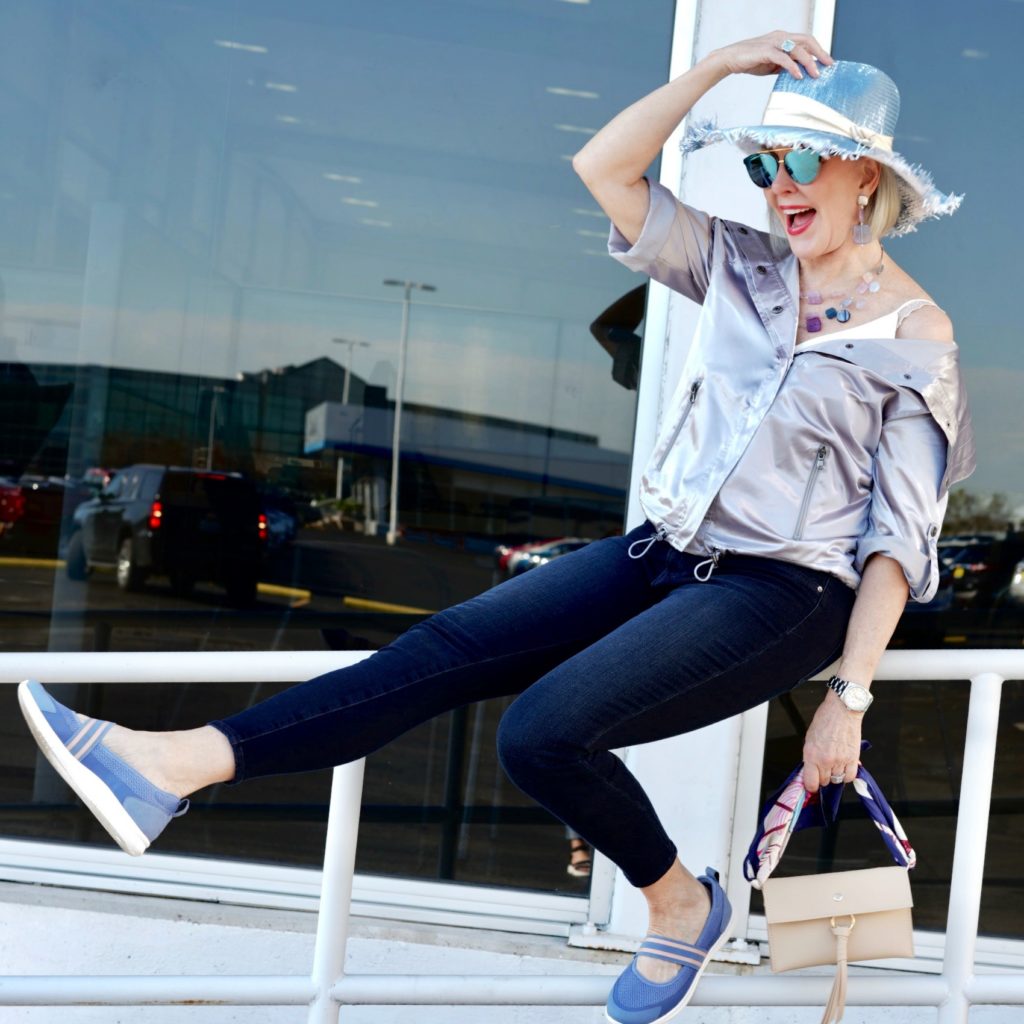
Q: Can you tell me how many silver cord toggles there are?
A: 2